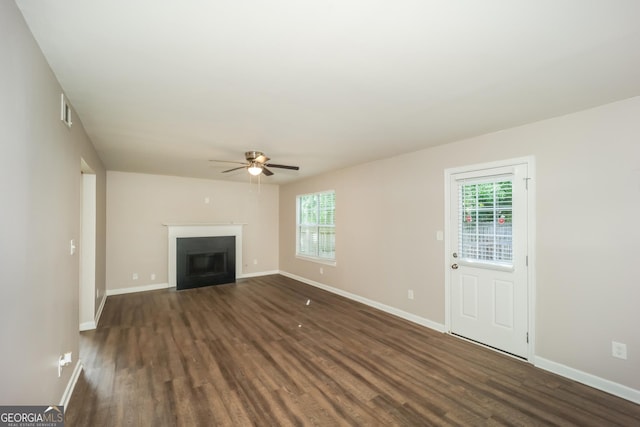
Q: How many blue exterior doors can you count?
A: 0